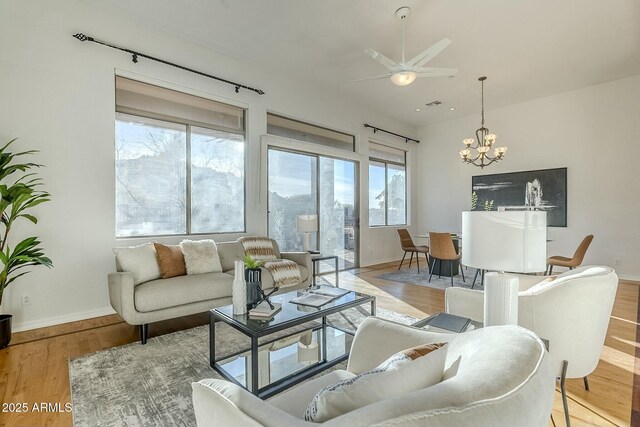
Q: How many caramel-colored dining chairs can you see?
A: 3